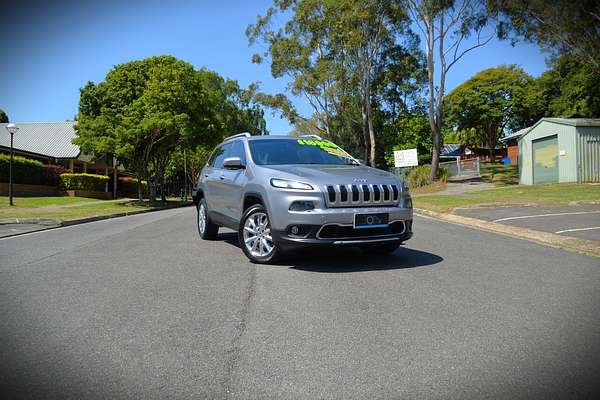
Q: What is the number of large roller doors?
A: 1